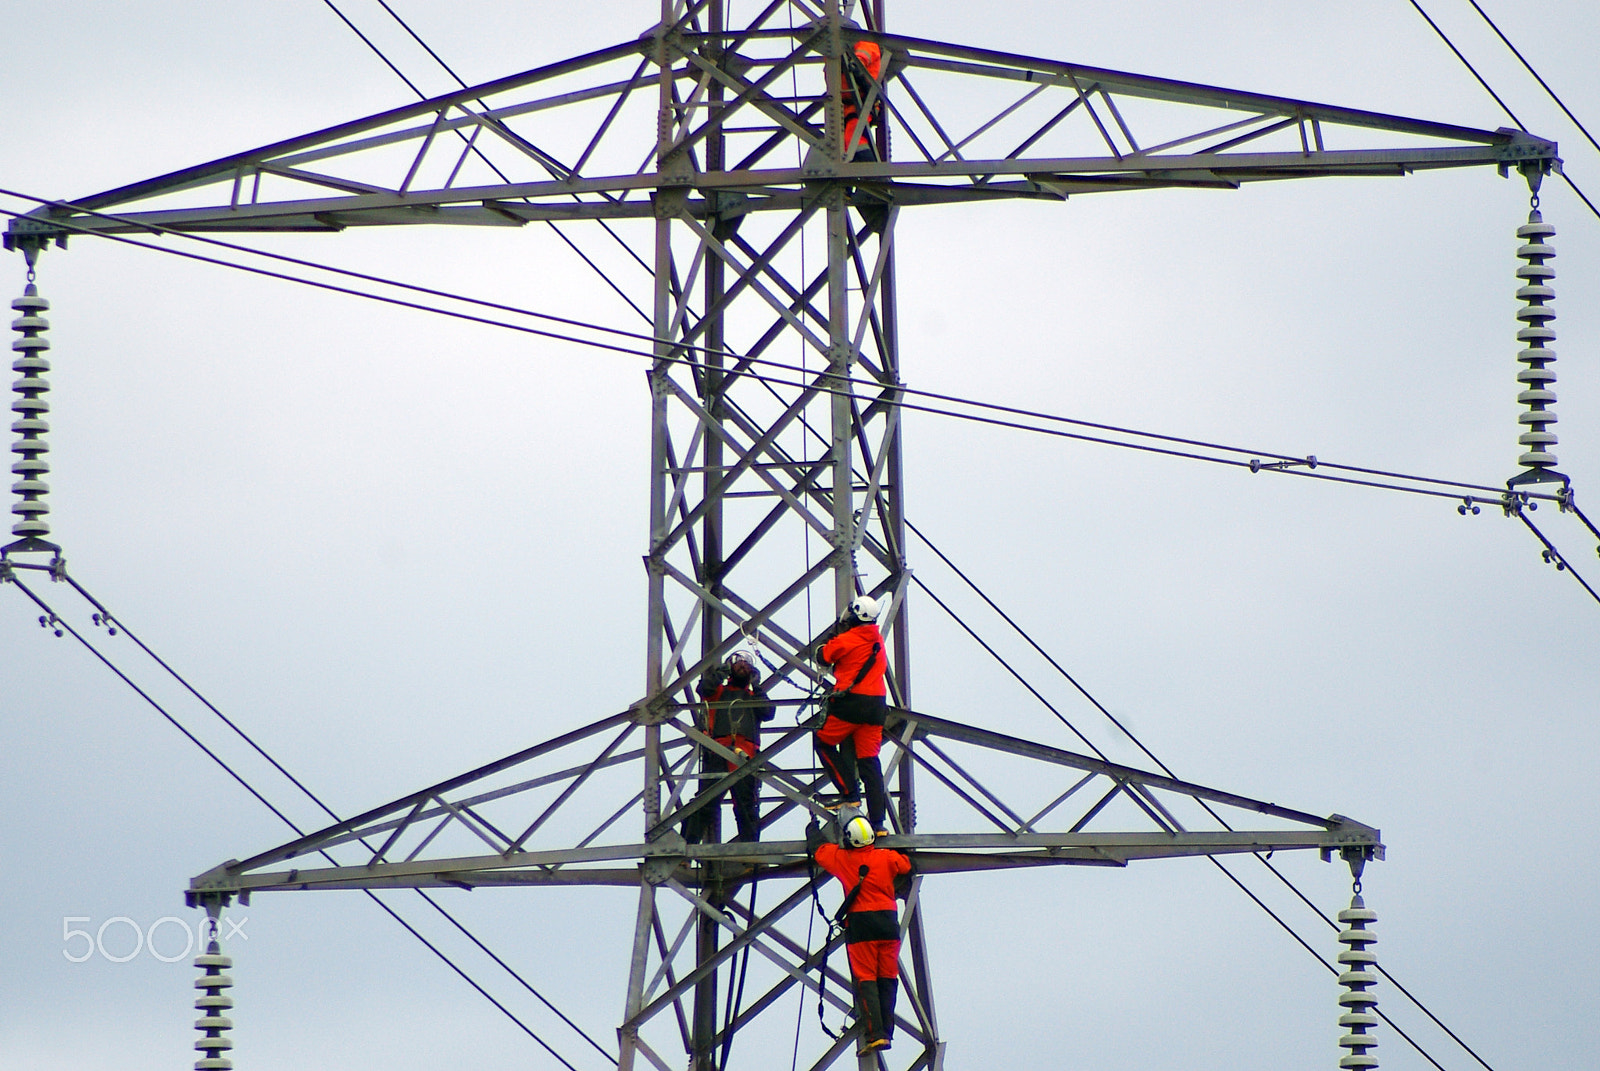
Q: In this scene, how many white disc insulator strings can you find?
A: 4